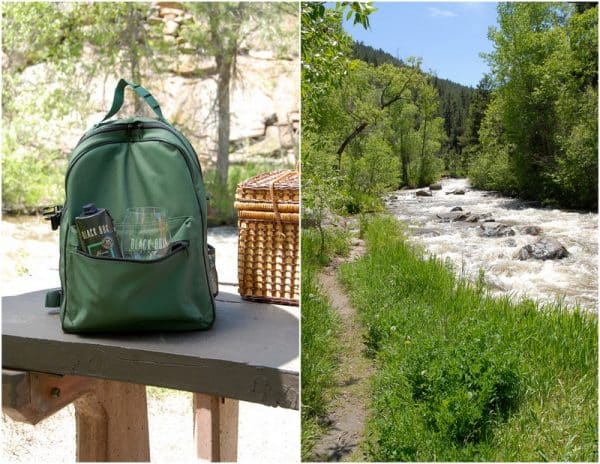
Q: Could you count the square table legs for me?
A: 2